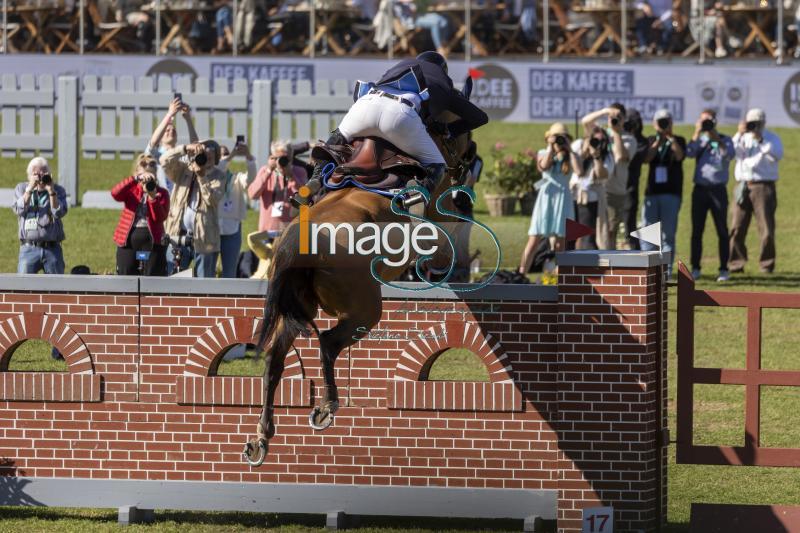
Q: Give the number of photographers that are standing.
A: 13